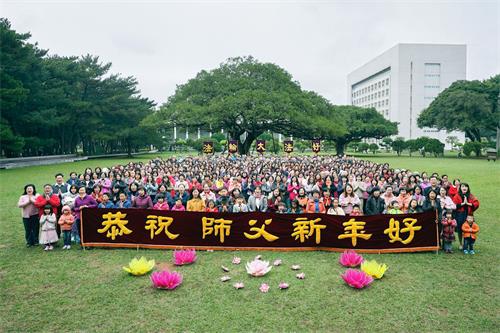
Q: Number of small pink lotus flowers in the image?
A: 10